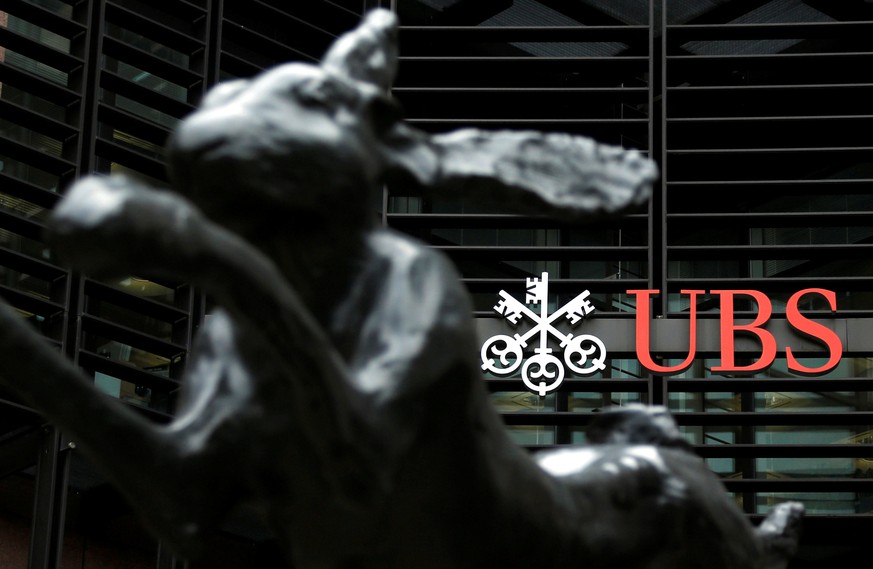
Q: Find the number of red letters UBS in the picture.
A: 3